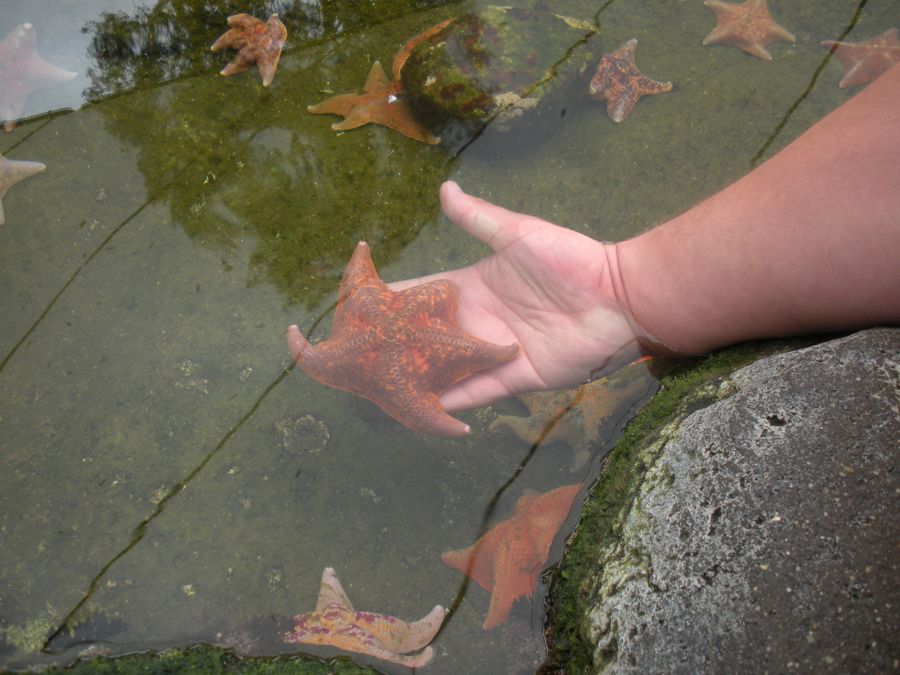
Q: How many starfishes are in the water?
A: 11